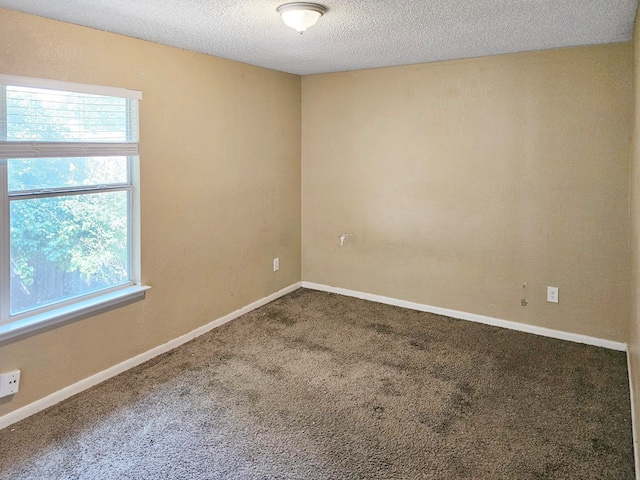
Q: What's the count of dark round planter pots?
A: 0